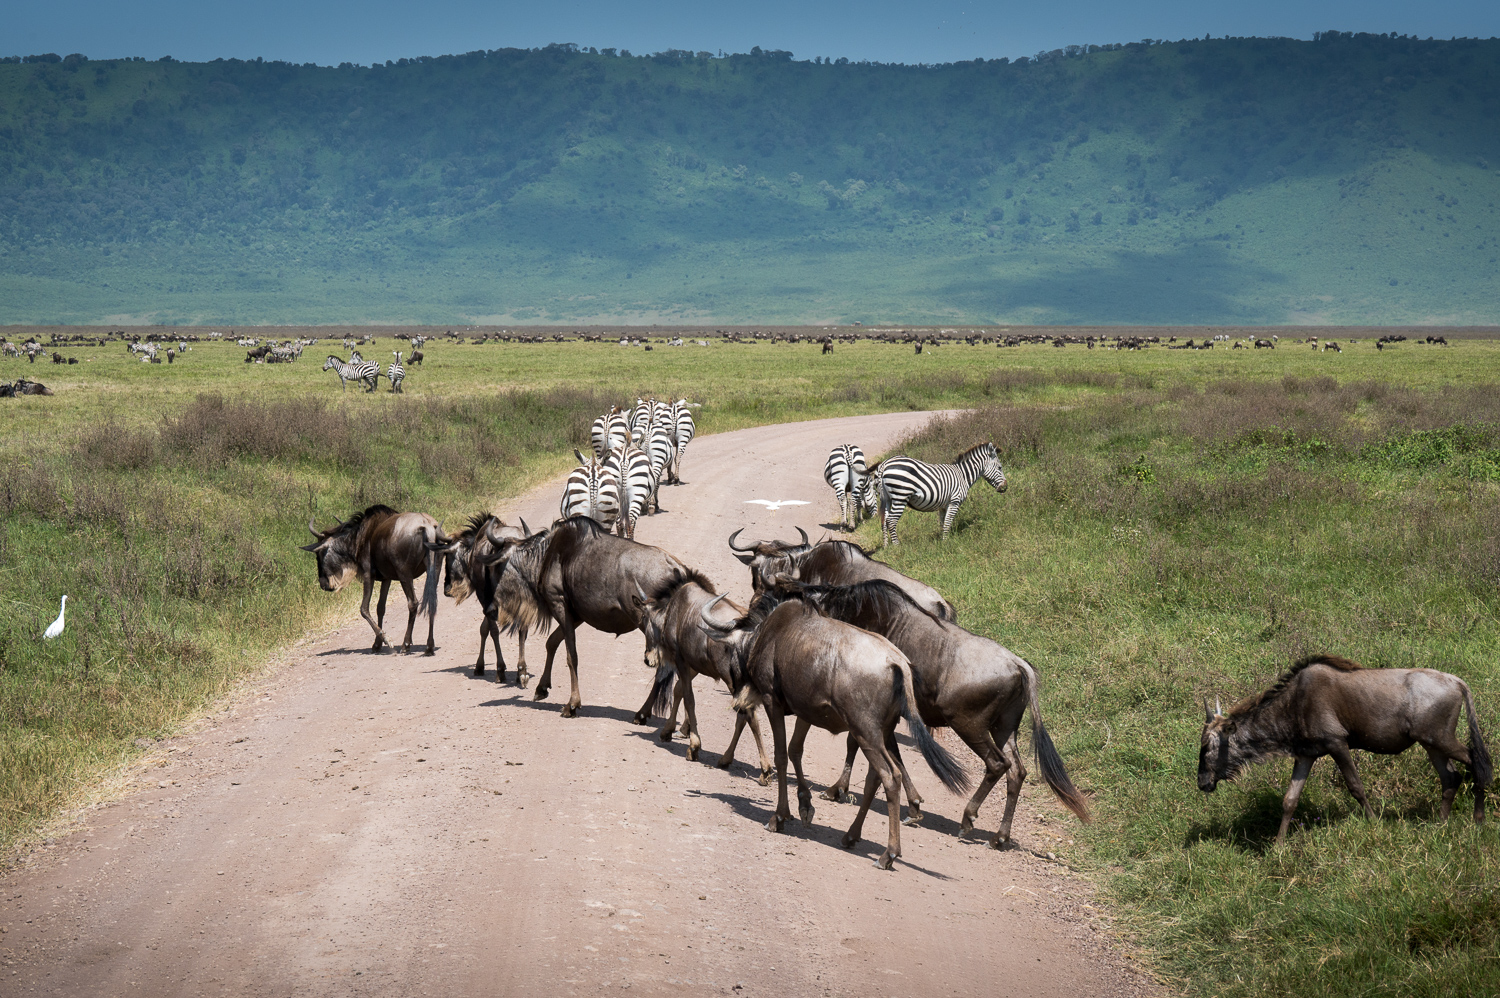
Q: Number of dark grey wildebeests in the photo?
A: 8